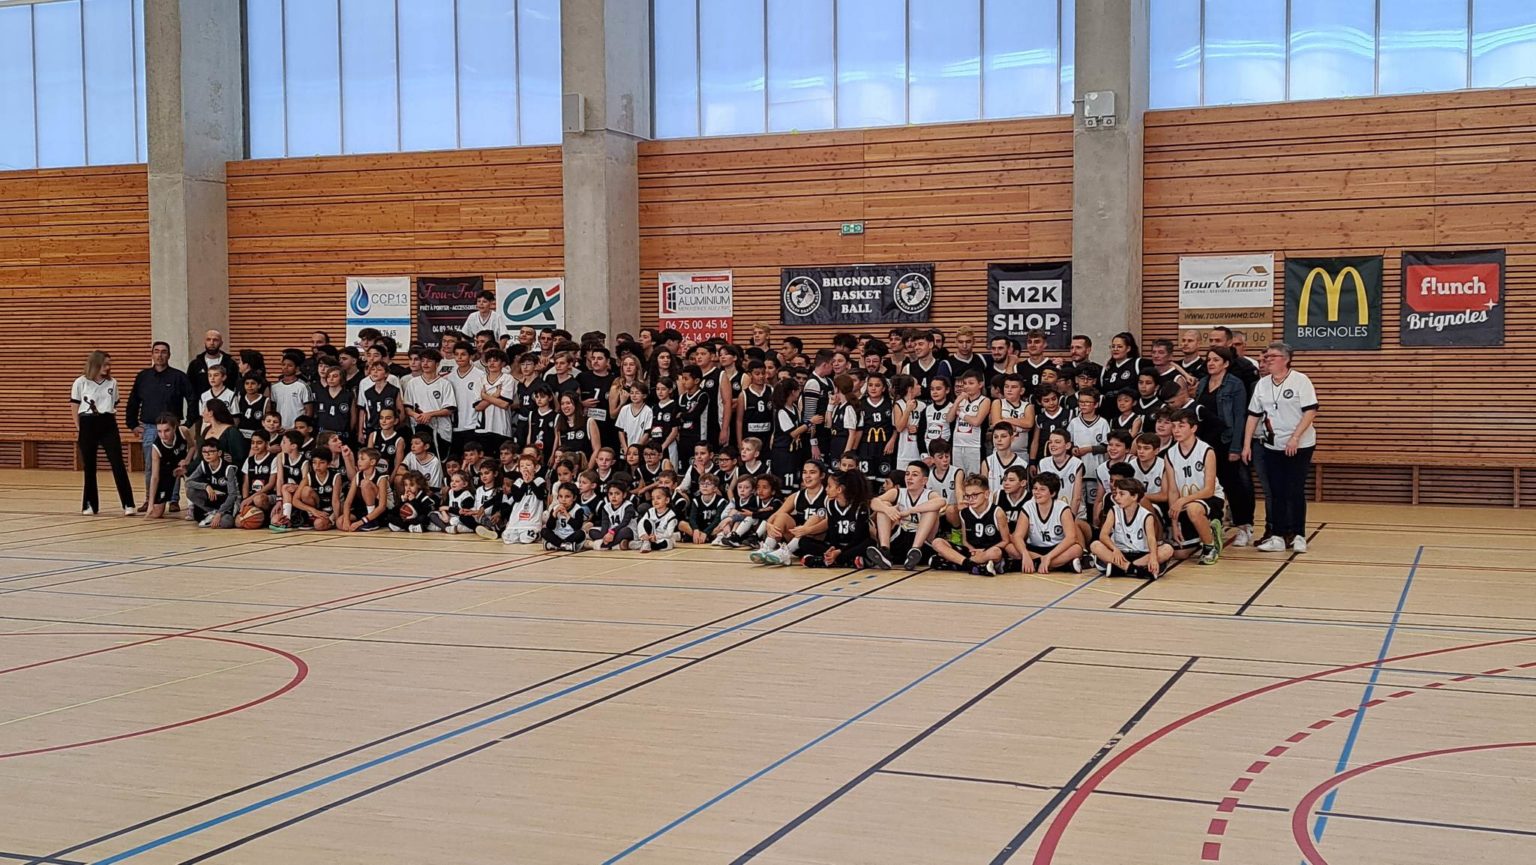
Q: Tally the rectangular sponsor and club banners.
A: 9